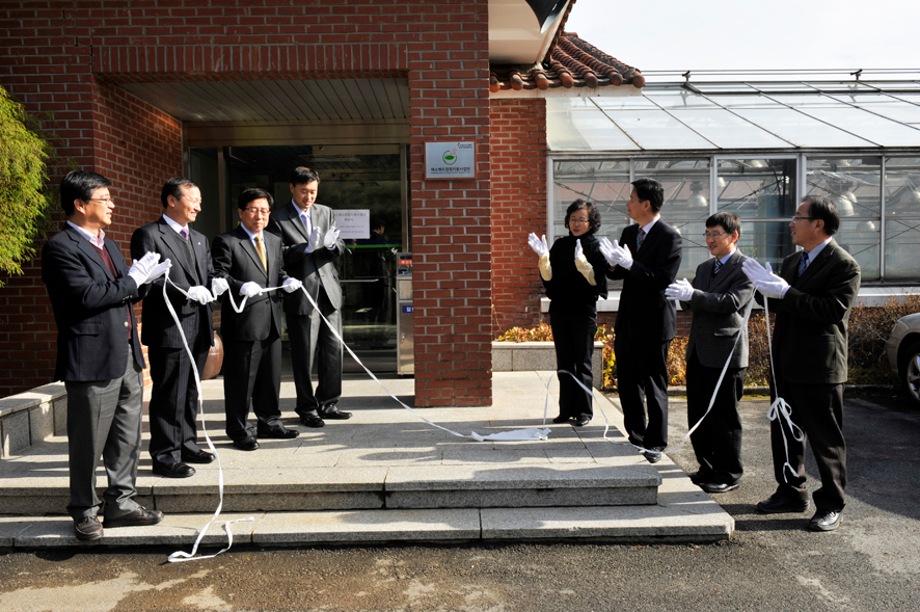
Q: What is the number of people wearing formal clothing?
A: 8